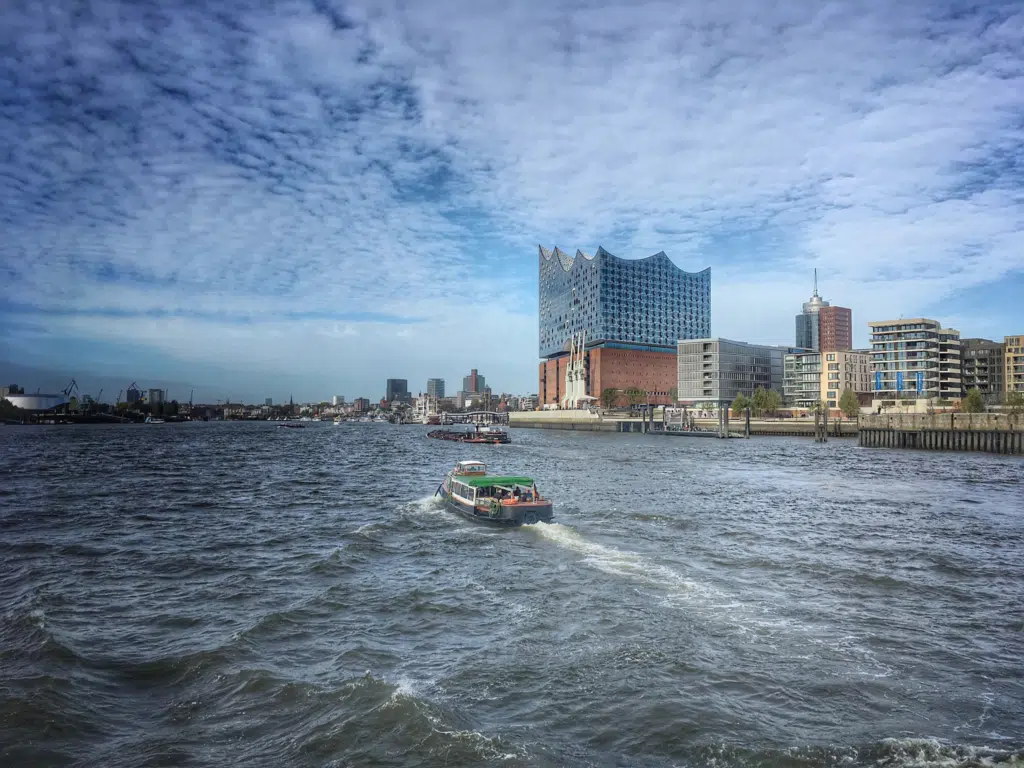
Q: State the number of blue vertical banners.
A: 3